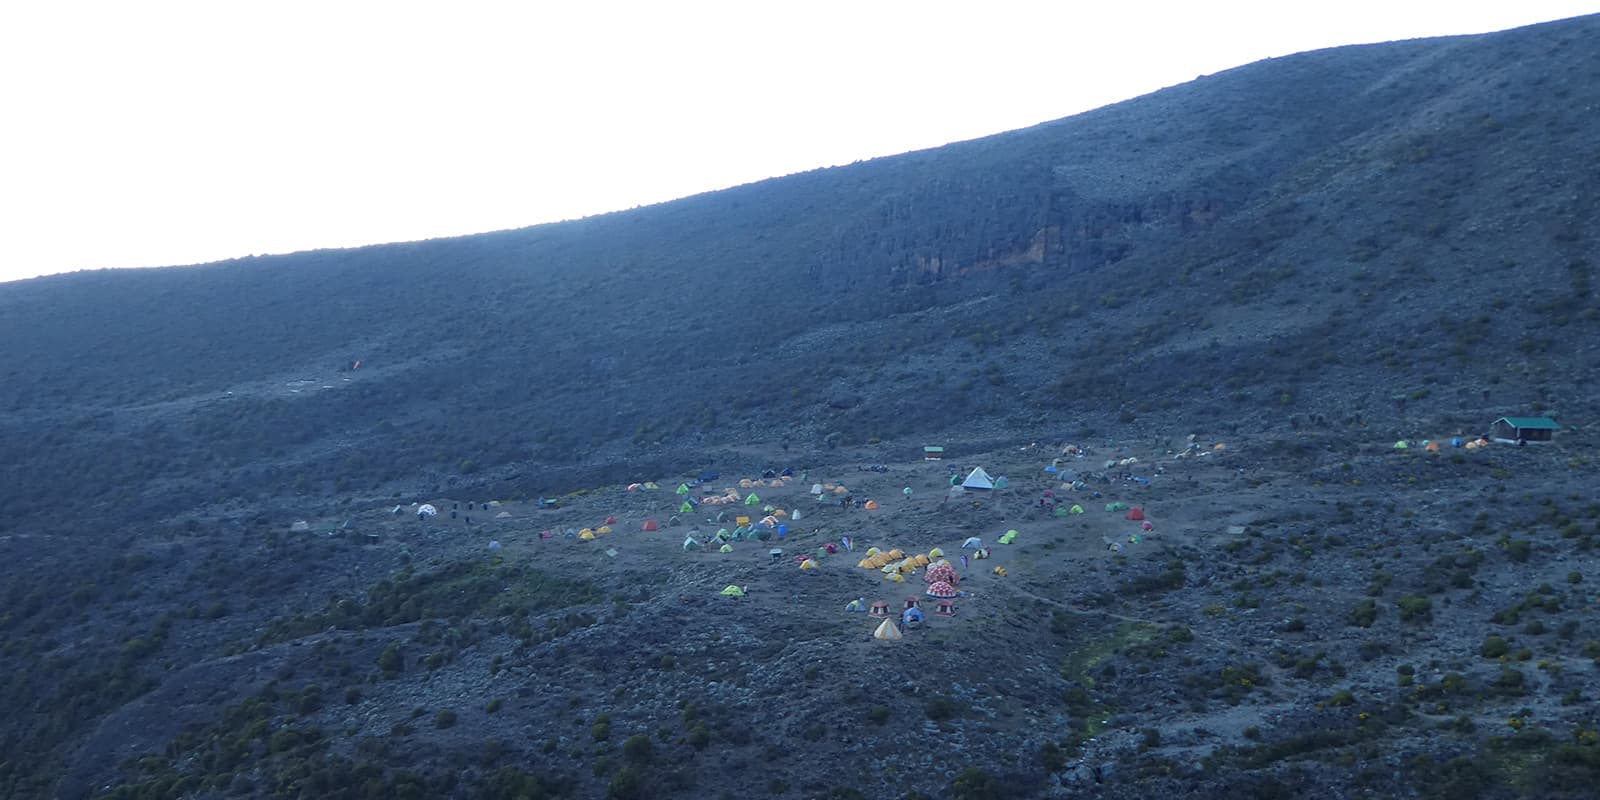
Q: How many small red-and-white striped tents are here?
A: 3